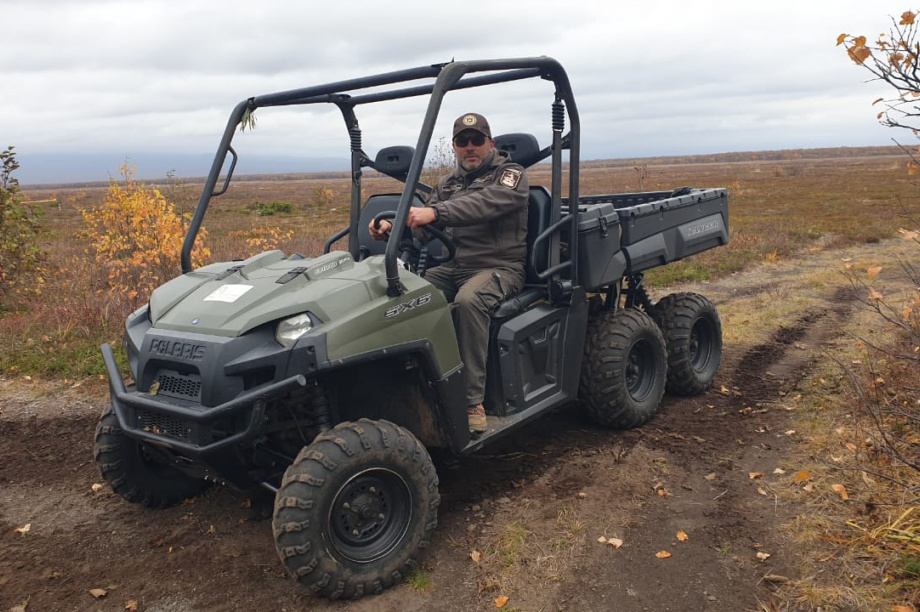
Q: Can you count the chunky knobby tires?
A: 4